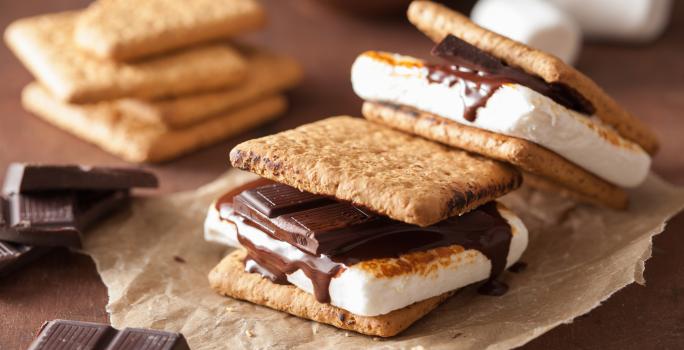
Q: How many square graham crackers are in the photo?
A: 8